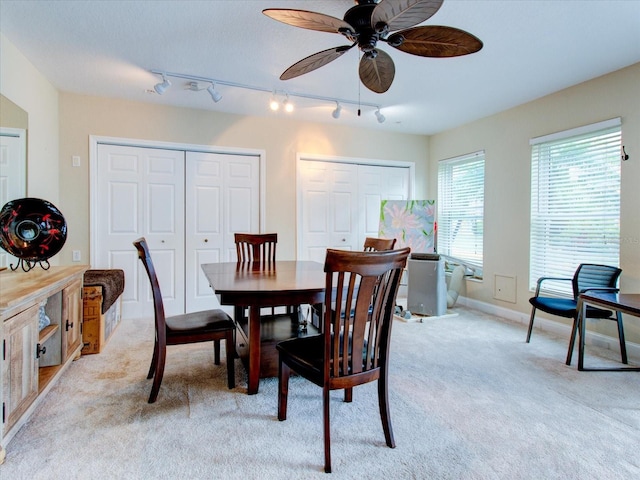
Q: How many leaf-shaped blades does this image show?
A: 5